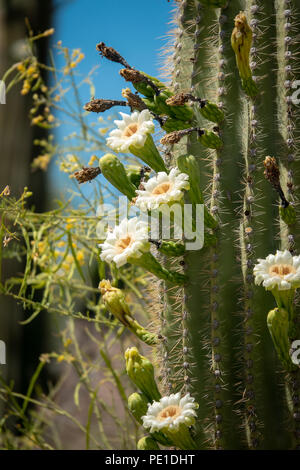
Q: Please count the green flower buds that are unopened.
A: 6